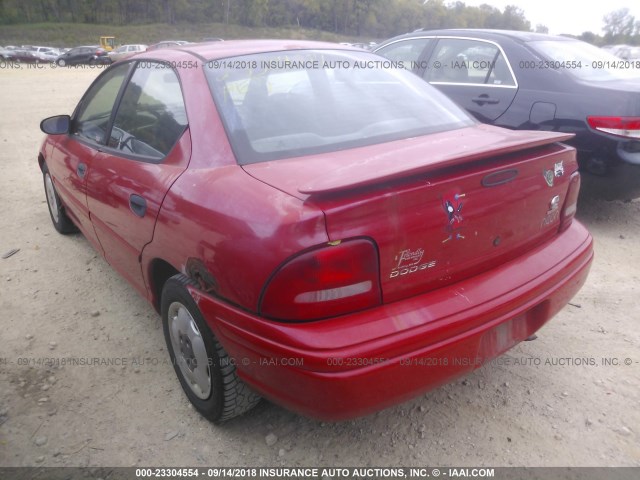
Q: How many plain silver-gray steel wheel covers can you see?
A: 2